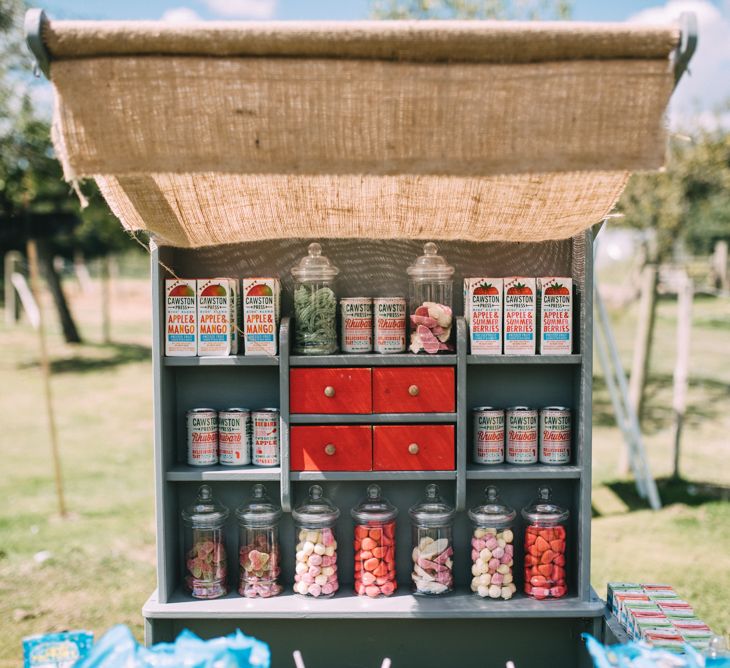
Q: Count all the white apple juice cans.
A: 1